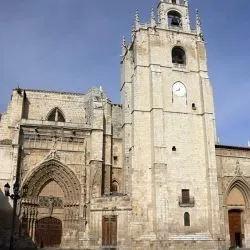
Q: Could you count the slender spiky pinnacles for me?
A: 4